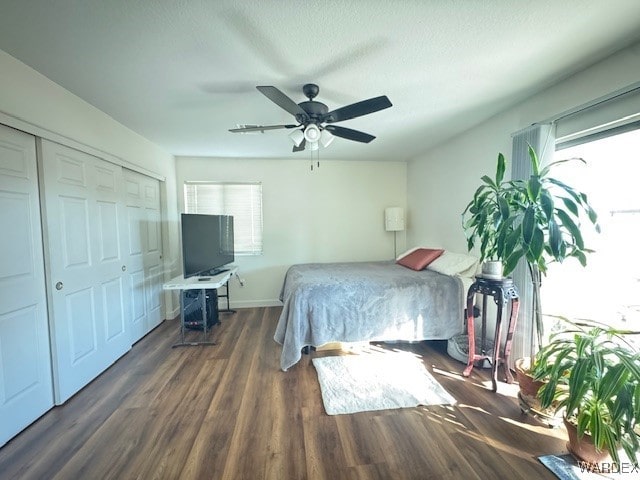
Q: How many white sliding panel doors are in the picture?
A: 3